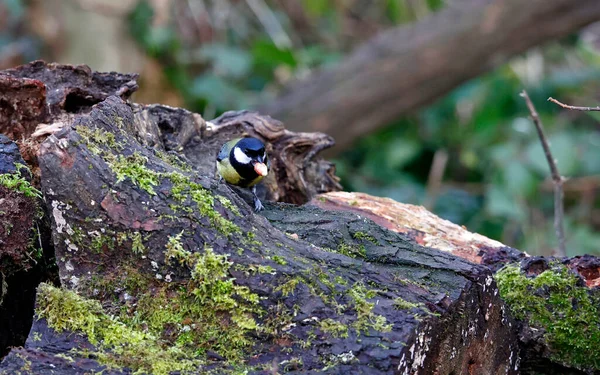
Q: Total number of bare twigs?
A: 2